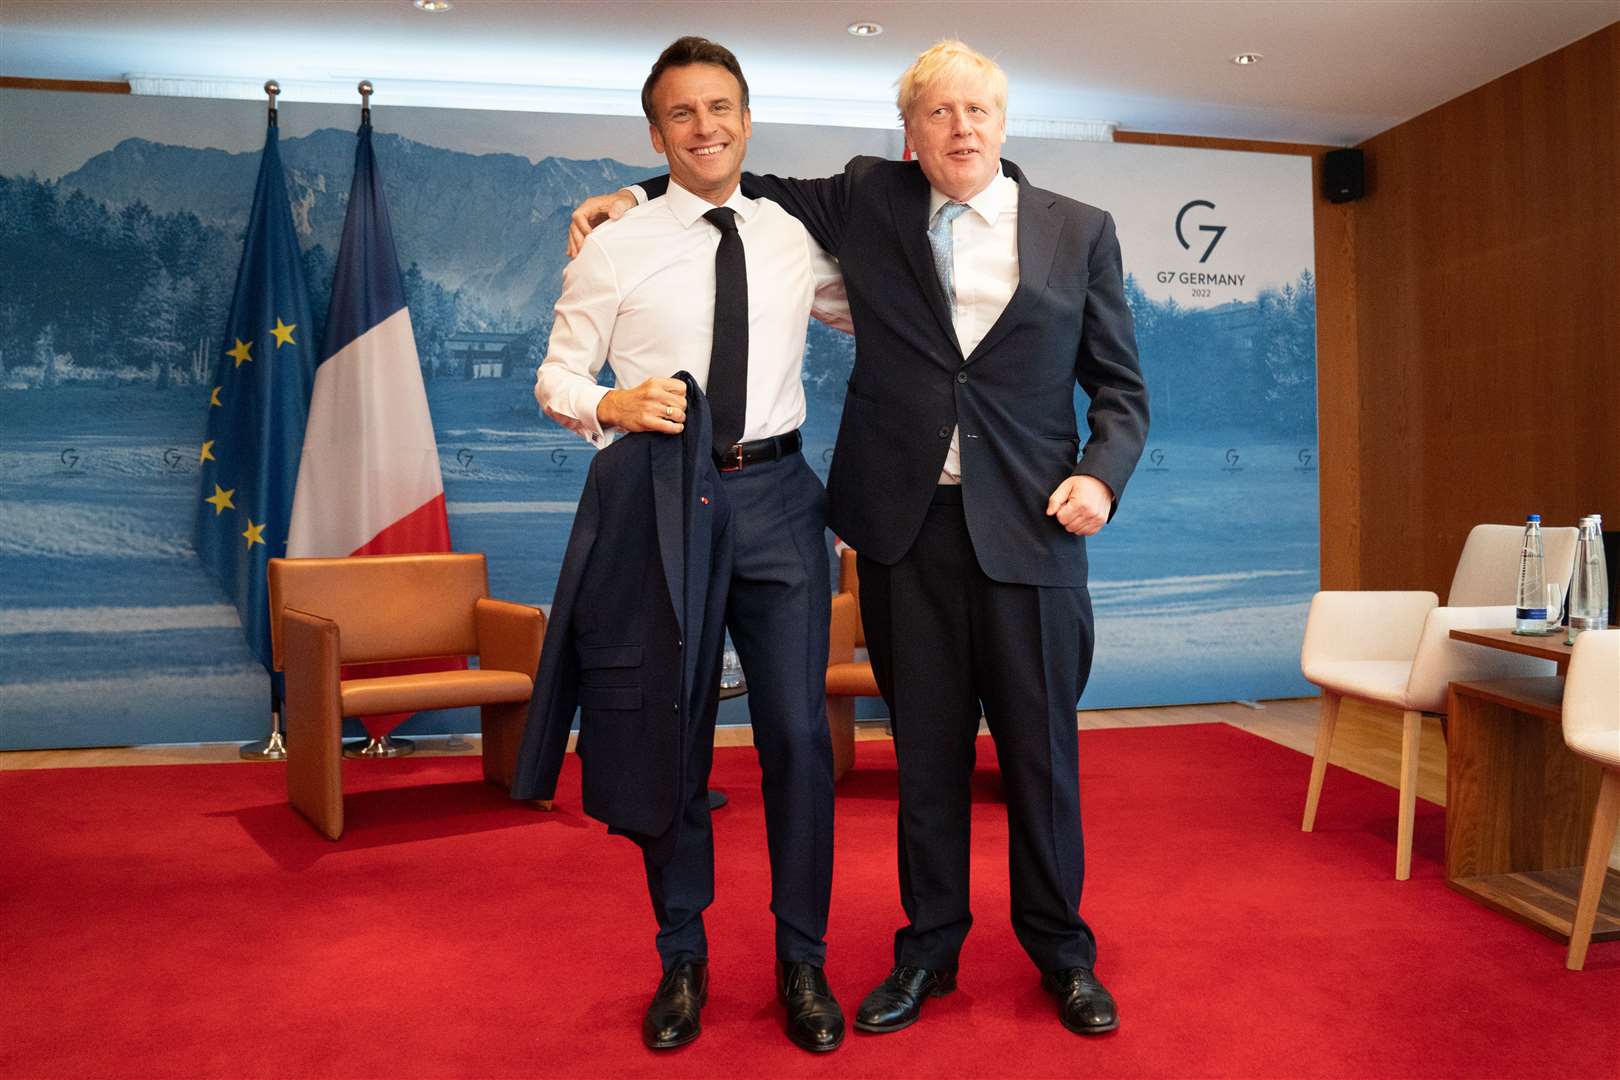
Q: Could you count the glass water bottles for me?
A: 3